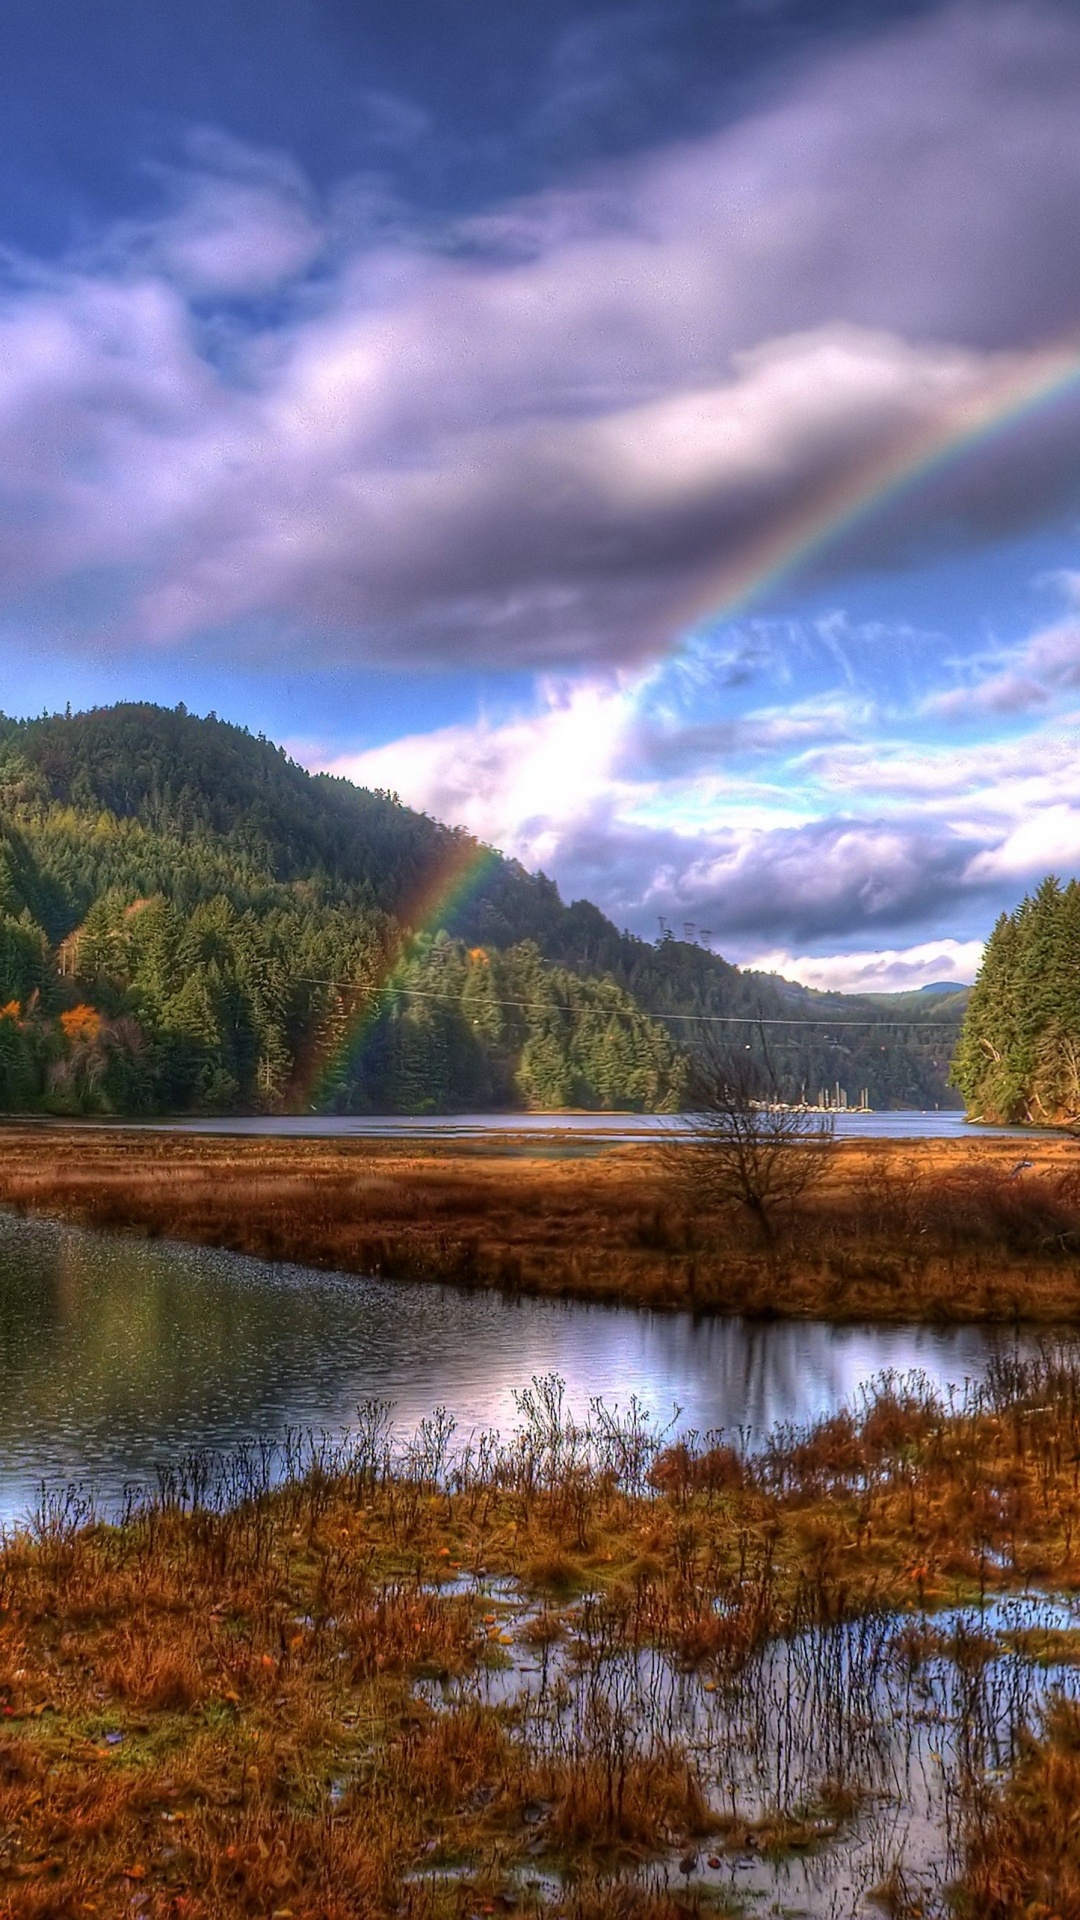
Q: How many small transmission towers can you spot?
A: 3